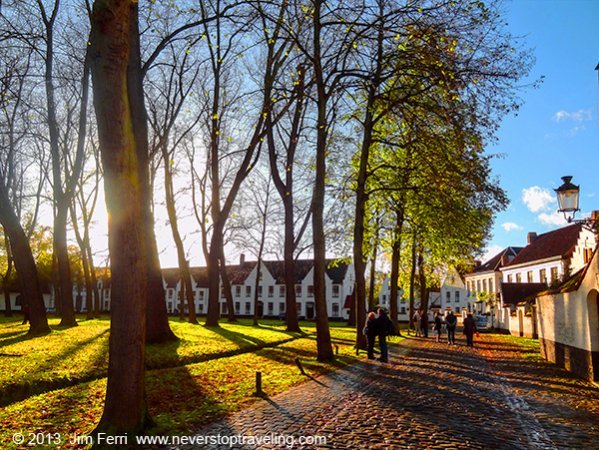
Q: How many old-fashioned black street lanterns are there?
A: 1